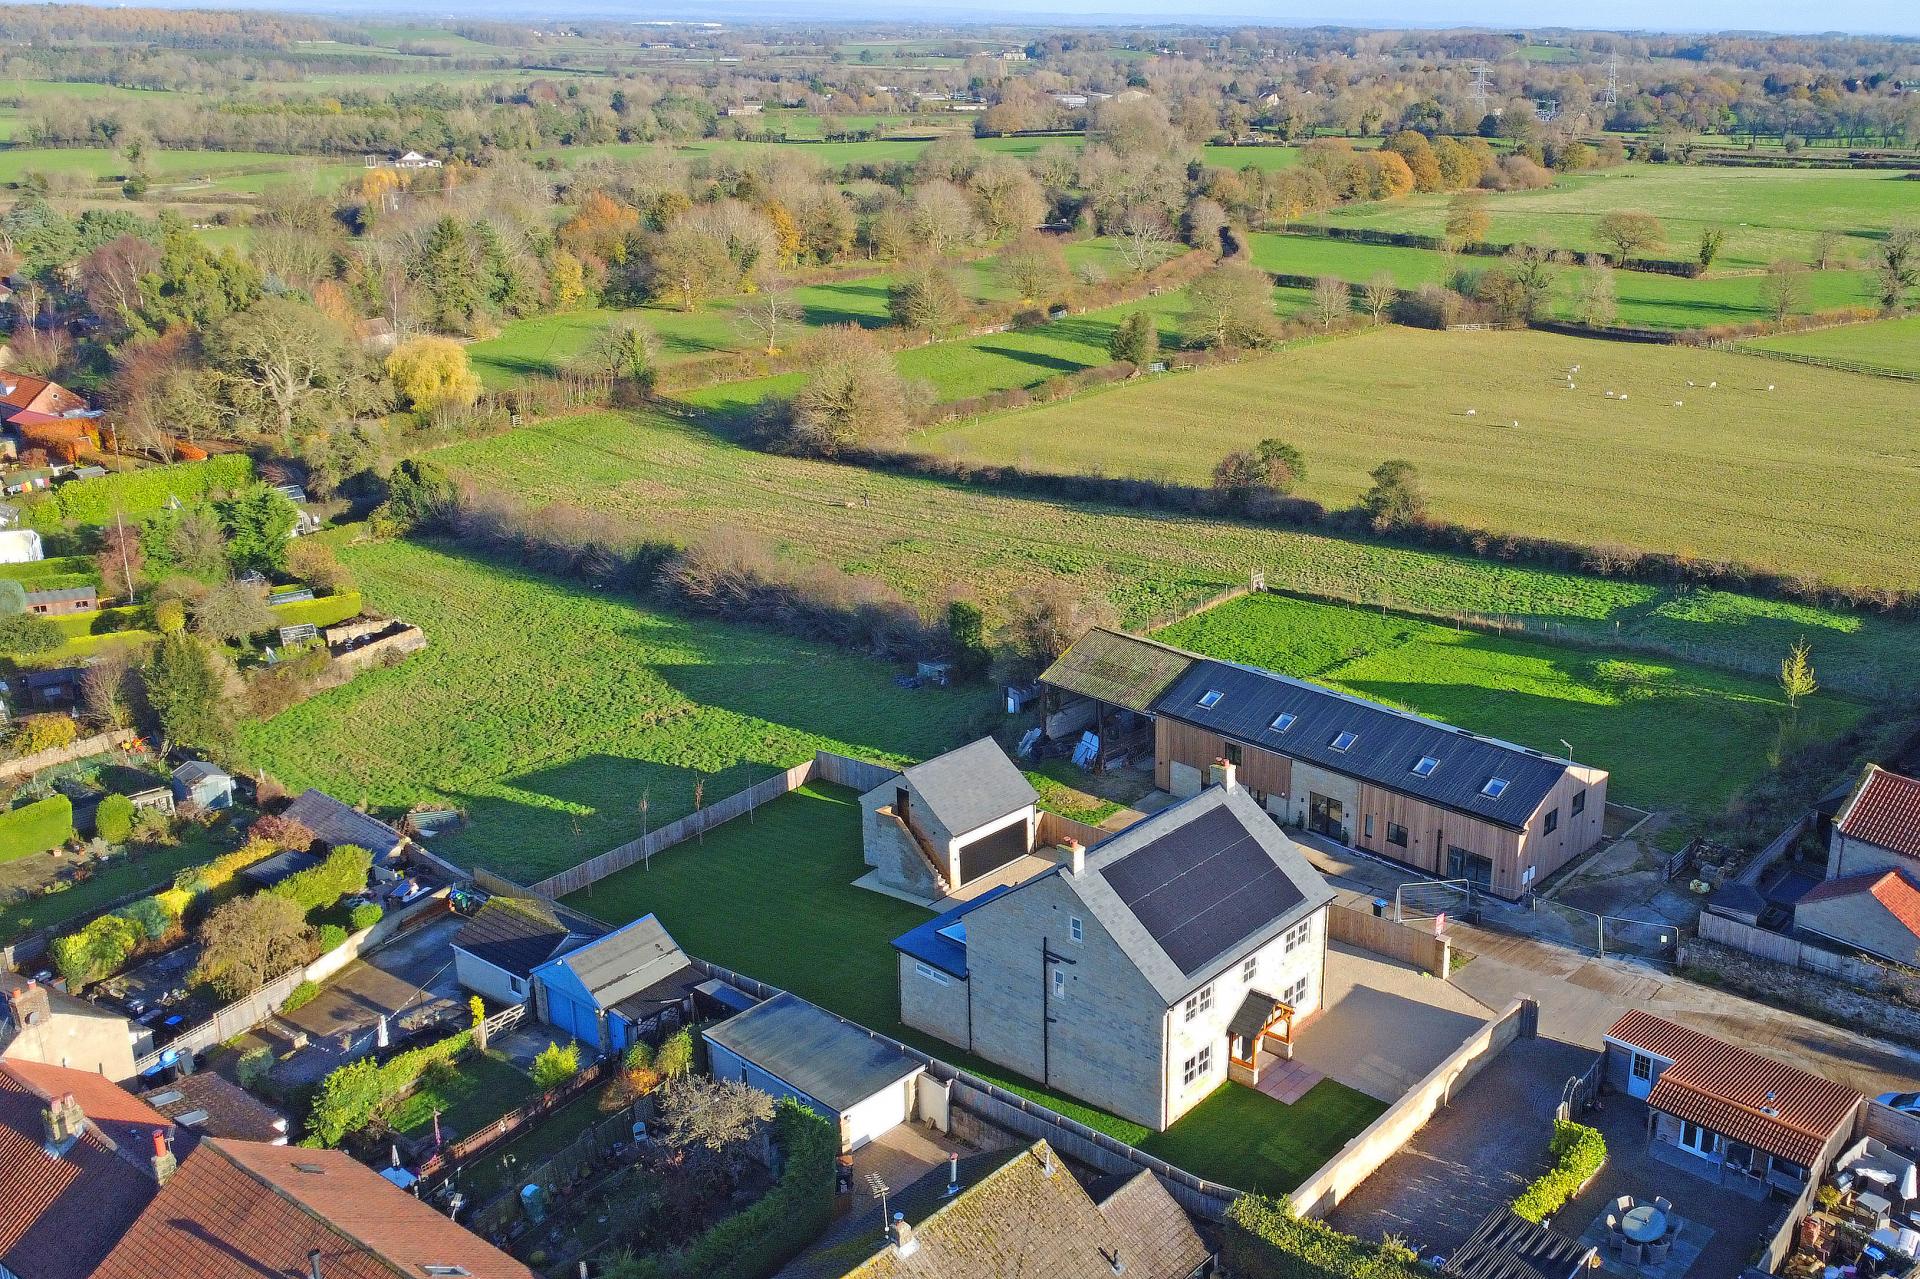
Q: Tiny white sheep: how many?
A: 12